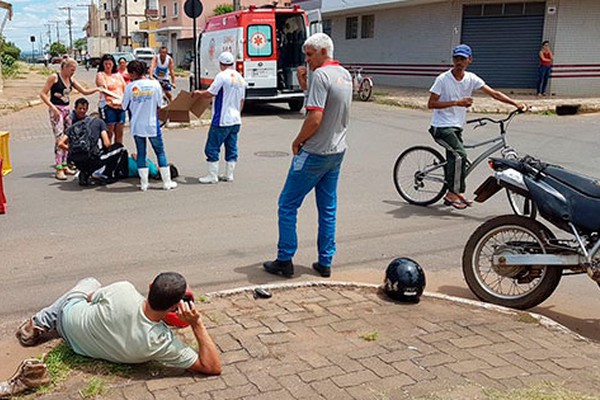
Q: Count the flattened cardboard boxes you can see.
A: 1